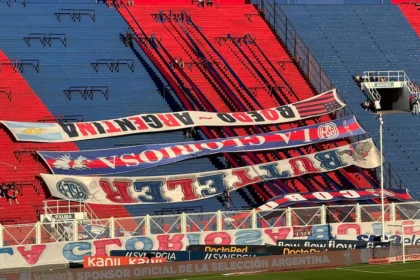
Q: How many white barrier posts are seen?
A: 12